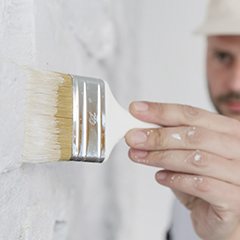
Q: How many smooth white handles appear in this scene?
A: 1